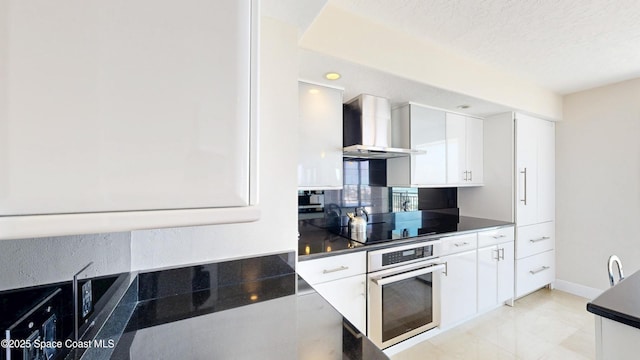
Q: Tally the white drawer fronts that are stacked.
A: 2